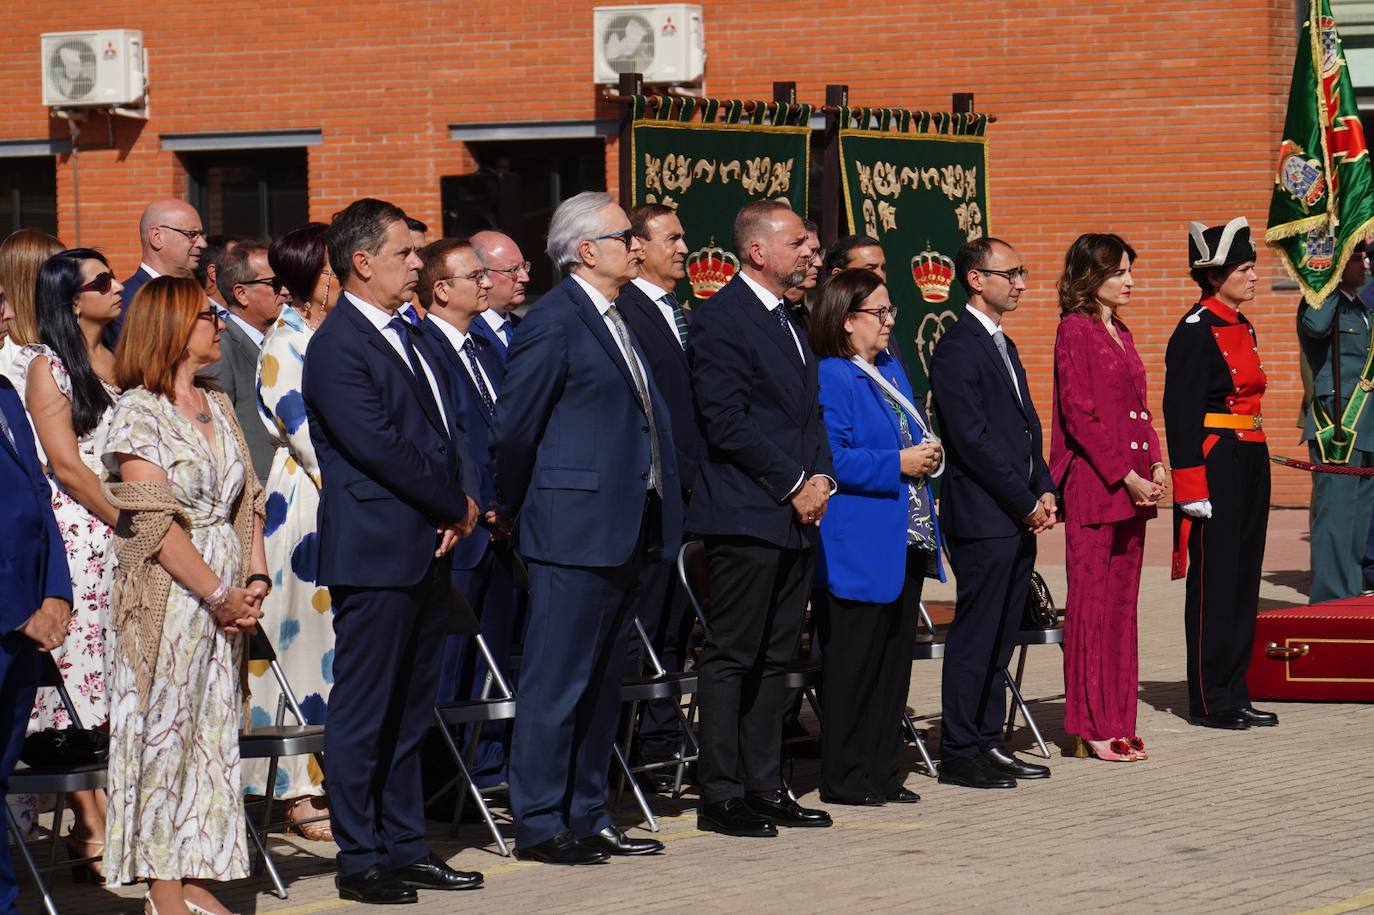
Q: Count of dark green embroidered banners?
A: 2